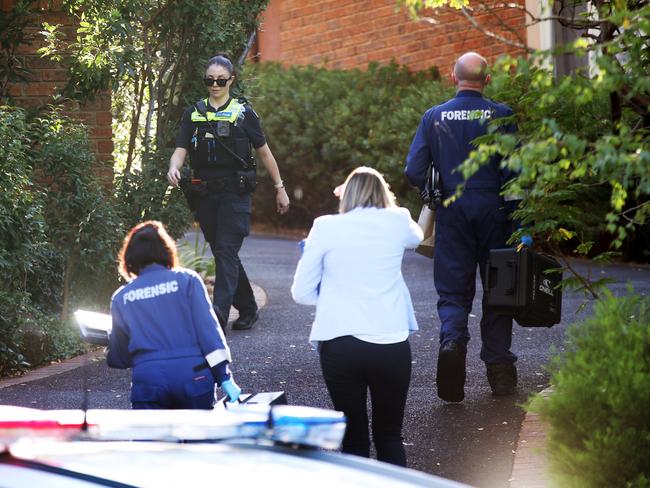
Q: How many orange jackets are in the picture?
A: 0